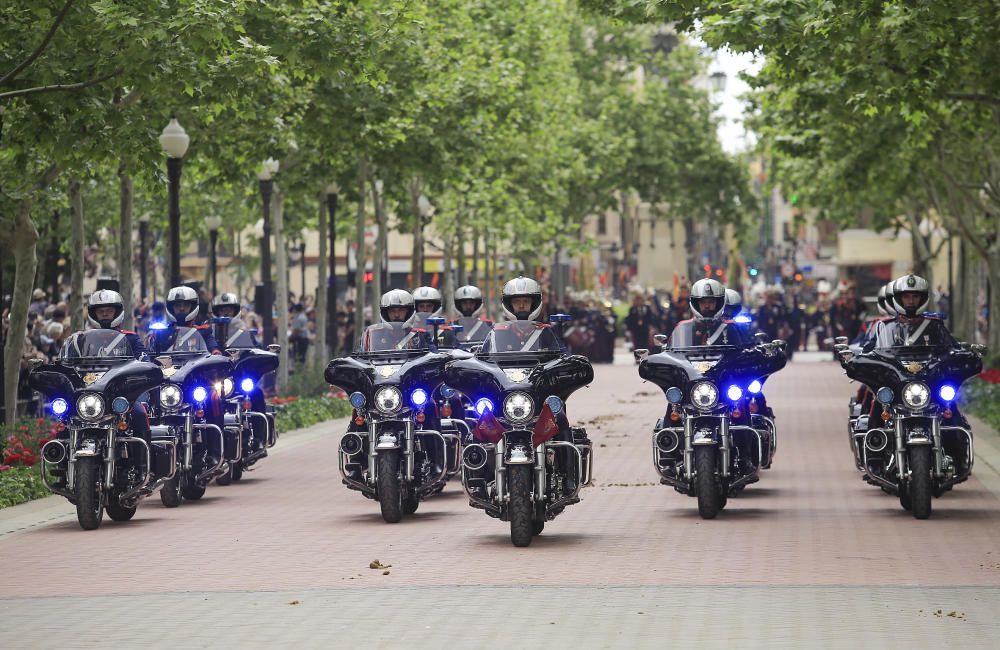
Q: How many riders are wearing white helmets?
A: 12